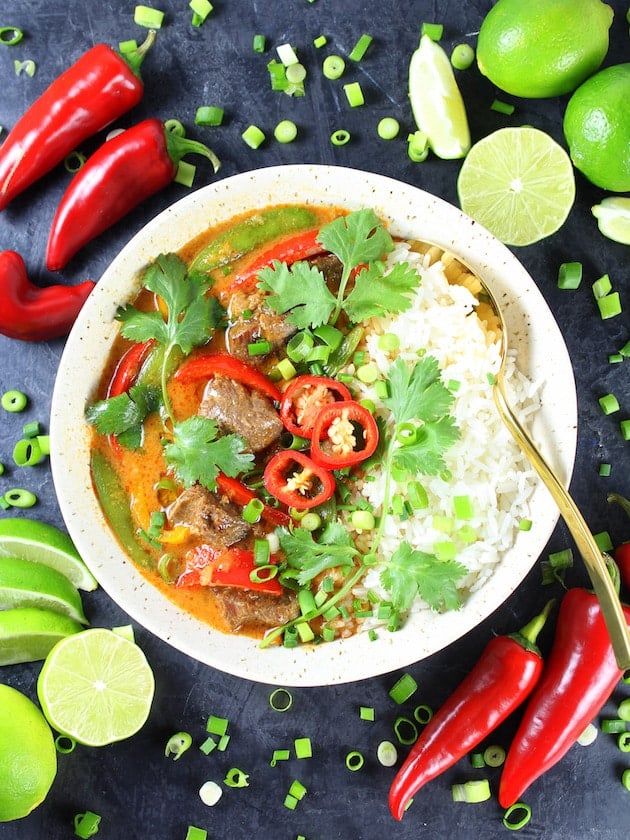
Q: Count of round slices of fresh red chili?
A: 3